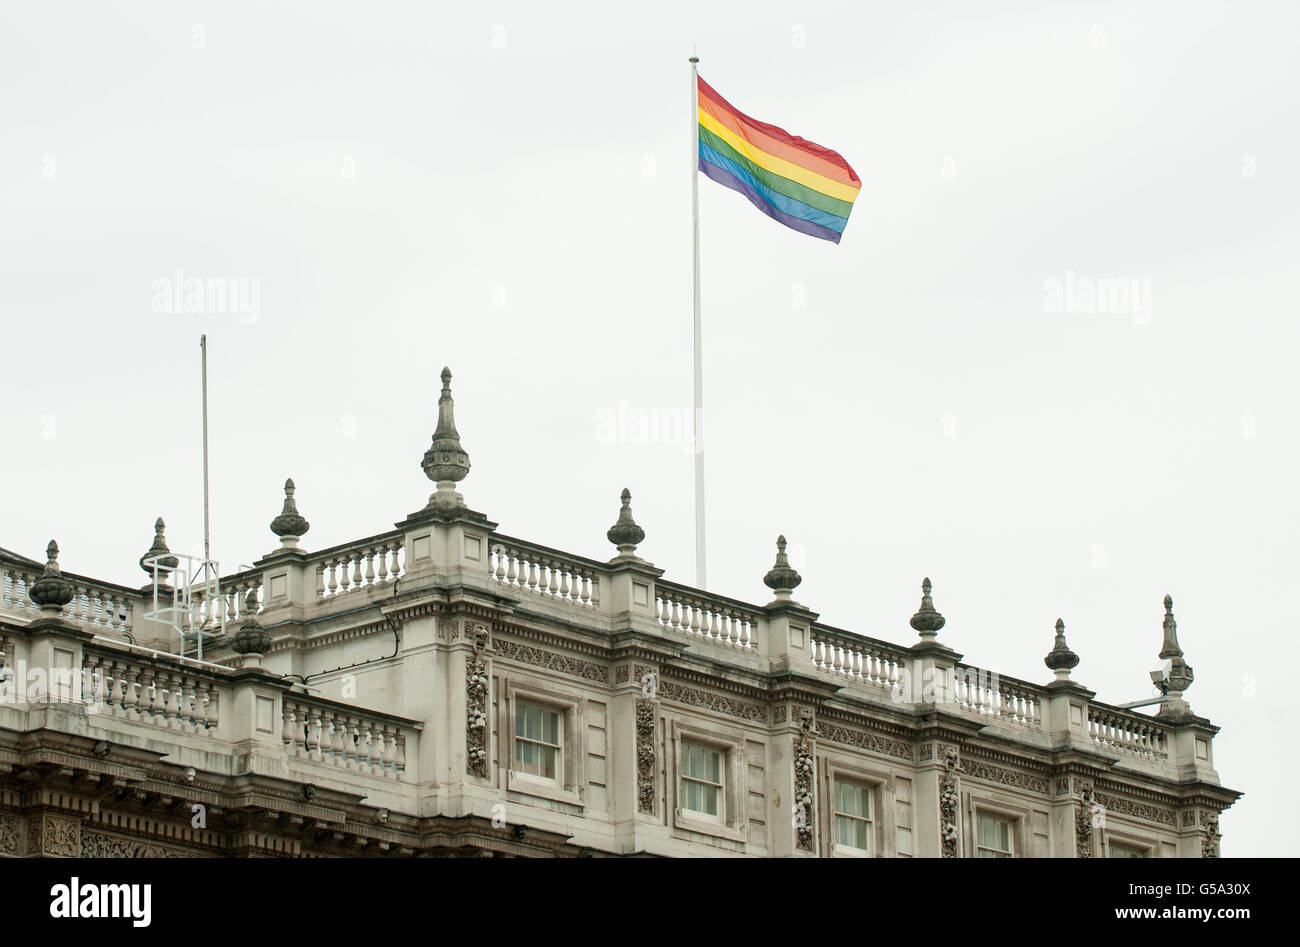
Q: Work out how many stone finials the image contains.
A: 10